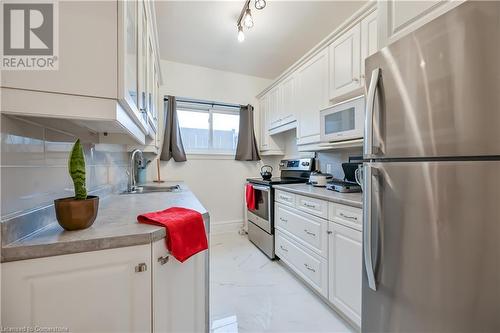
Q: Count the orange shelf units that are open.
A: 0